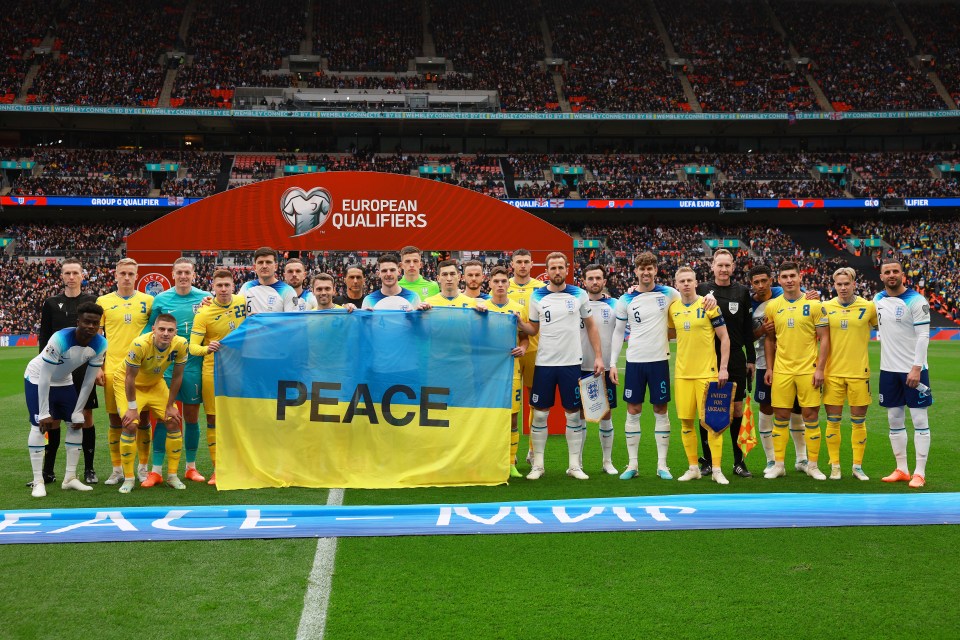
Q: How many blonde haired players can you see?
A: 3